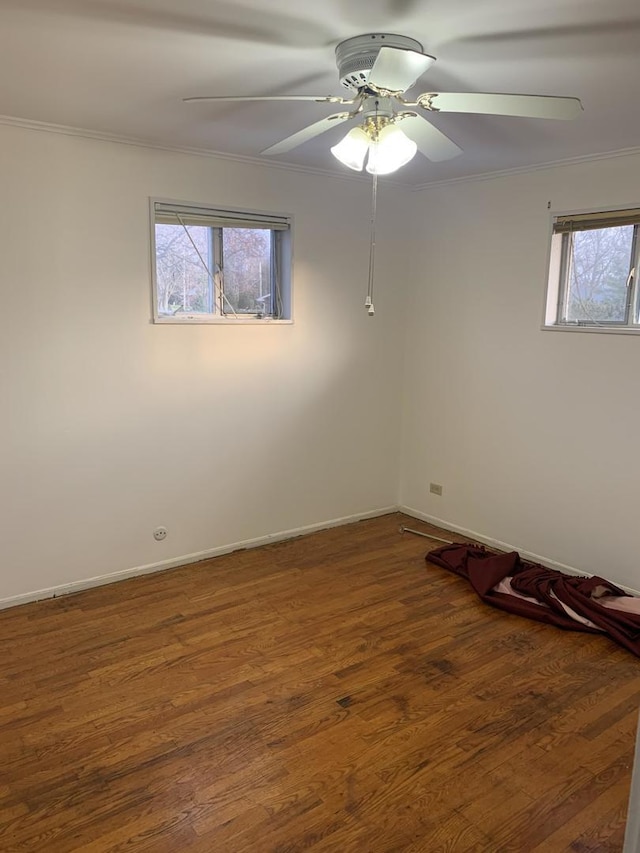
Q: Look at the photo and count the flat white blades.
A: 5